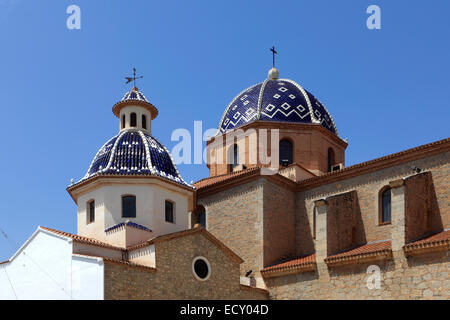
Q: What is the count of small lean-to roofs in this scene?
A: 3